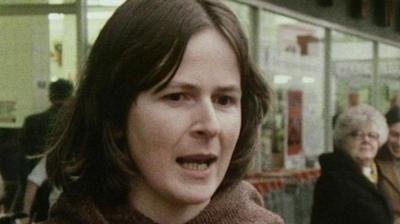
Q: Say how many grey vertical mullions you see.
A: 4